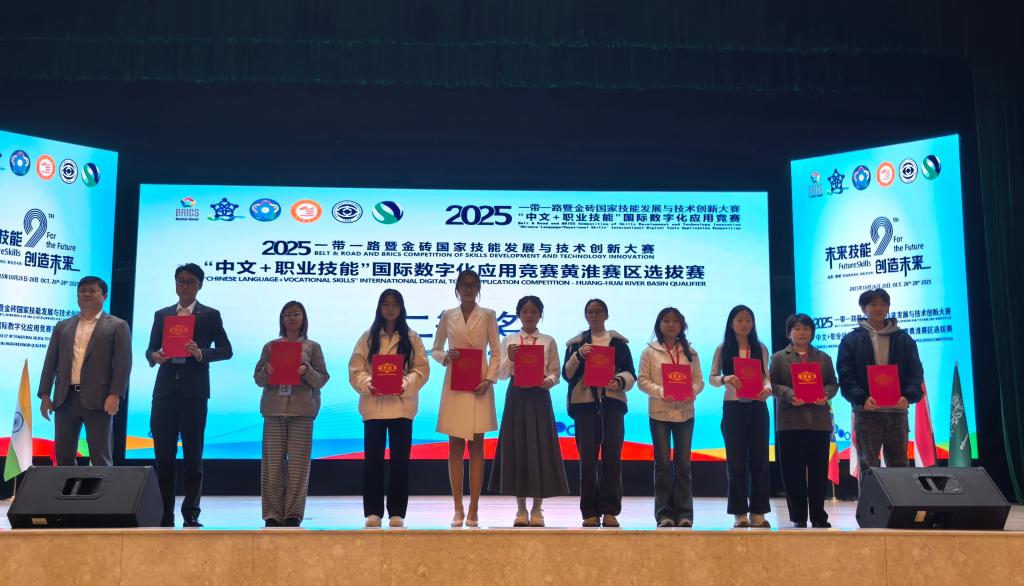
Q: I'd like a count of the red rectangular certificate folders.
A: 10